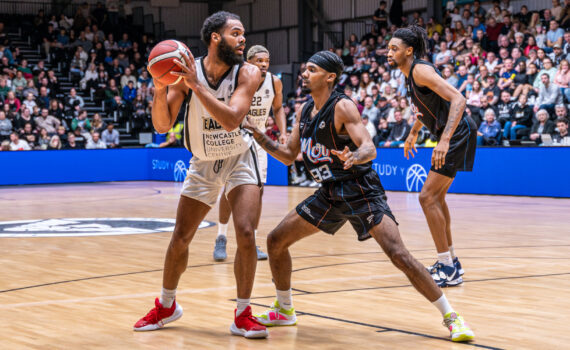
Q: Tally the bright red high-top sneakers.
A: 2